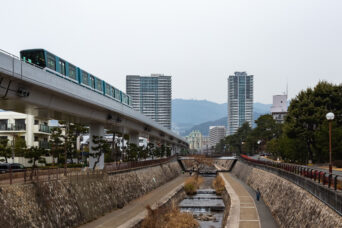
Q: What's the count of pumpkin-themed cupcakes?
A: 0